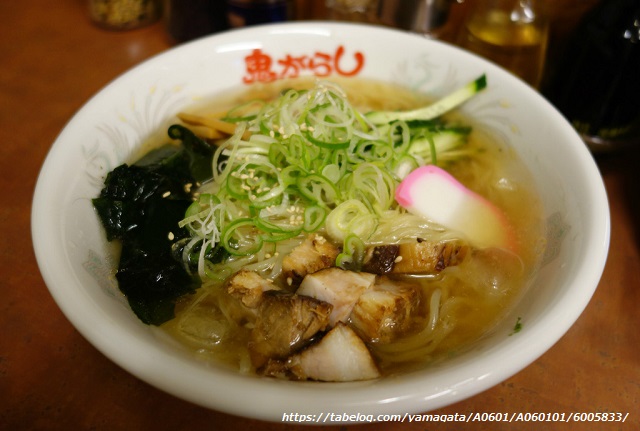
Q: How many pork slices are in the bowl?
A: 7